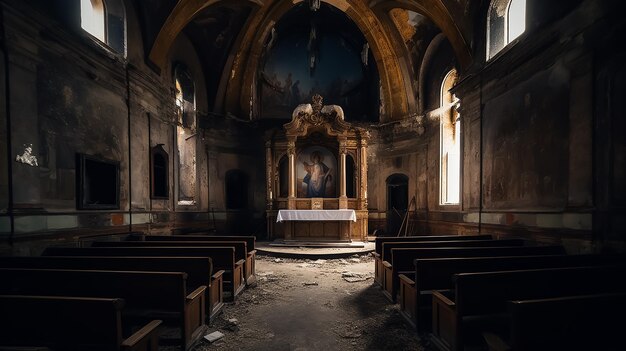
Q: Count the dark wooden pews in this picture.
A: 12